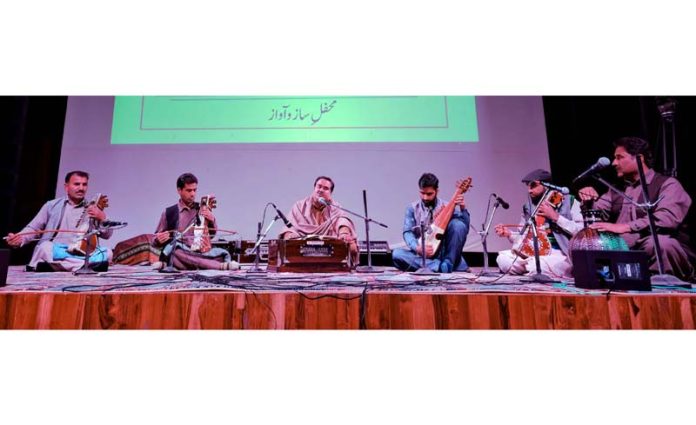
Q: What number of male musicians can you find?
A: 6